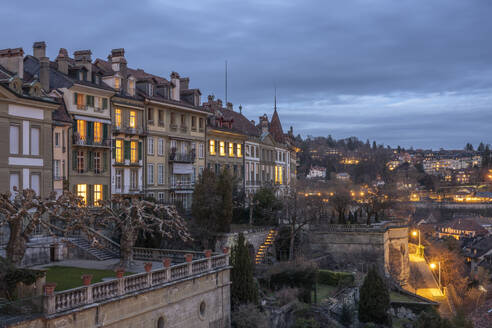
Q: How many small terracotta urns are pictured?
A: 8